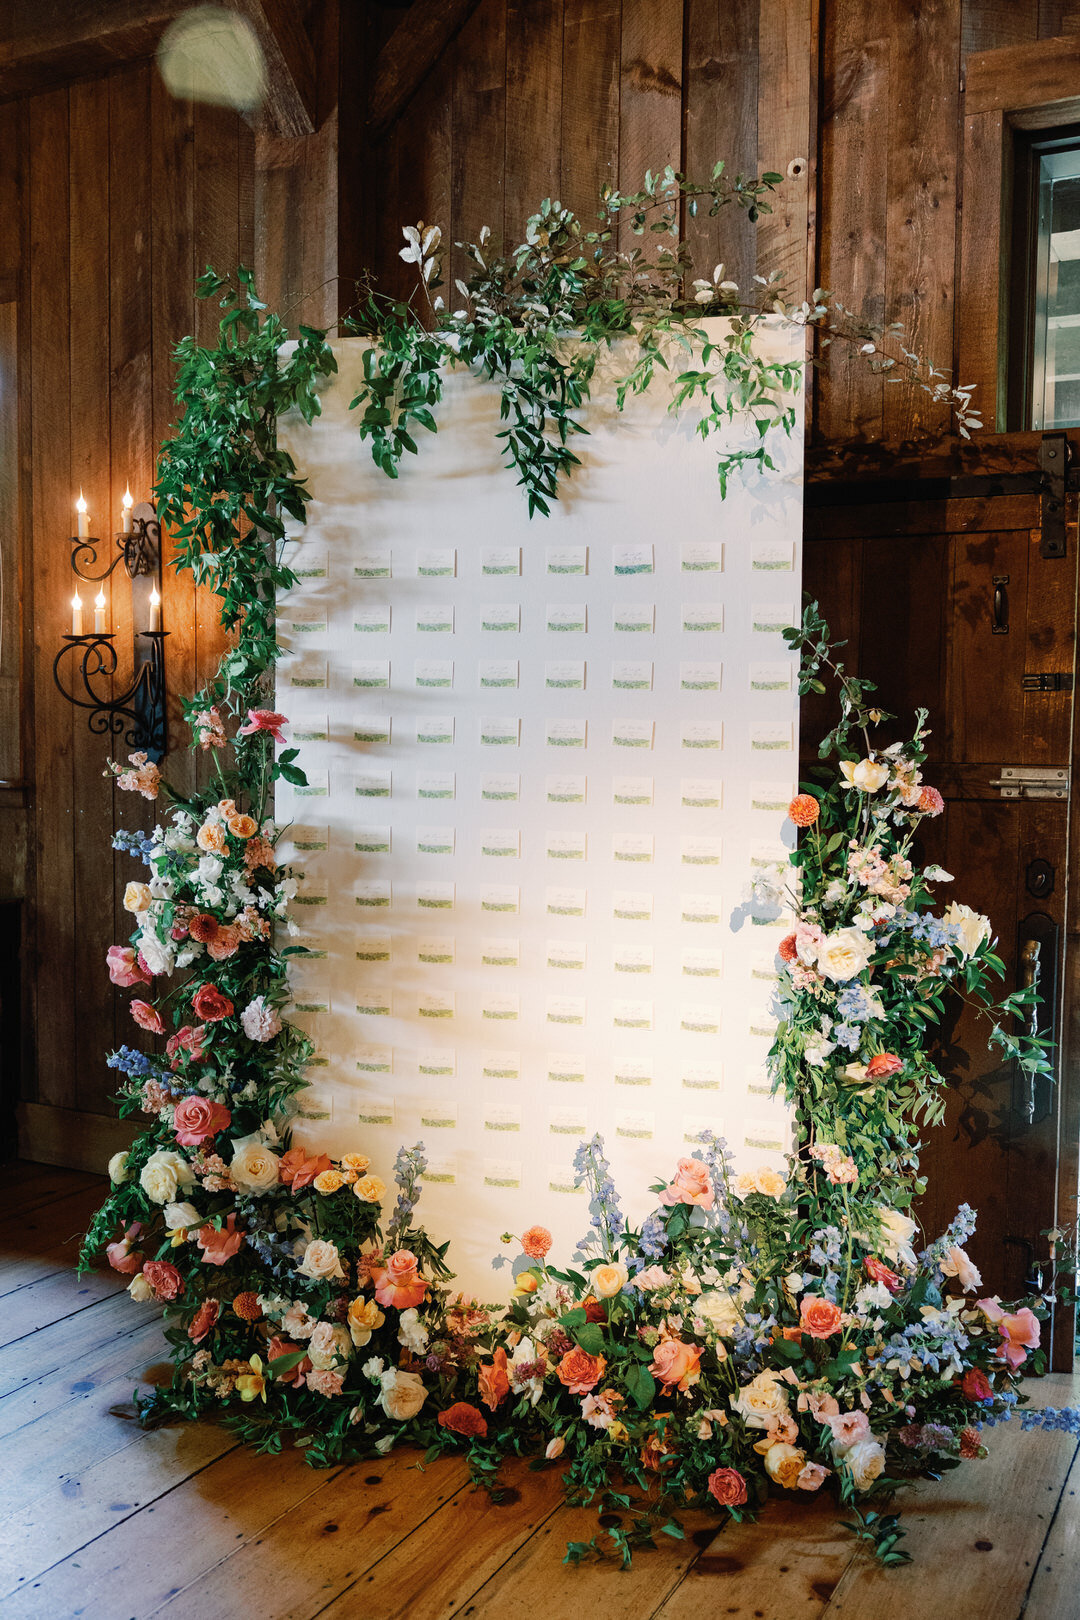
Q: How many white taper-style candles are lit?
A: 5